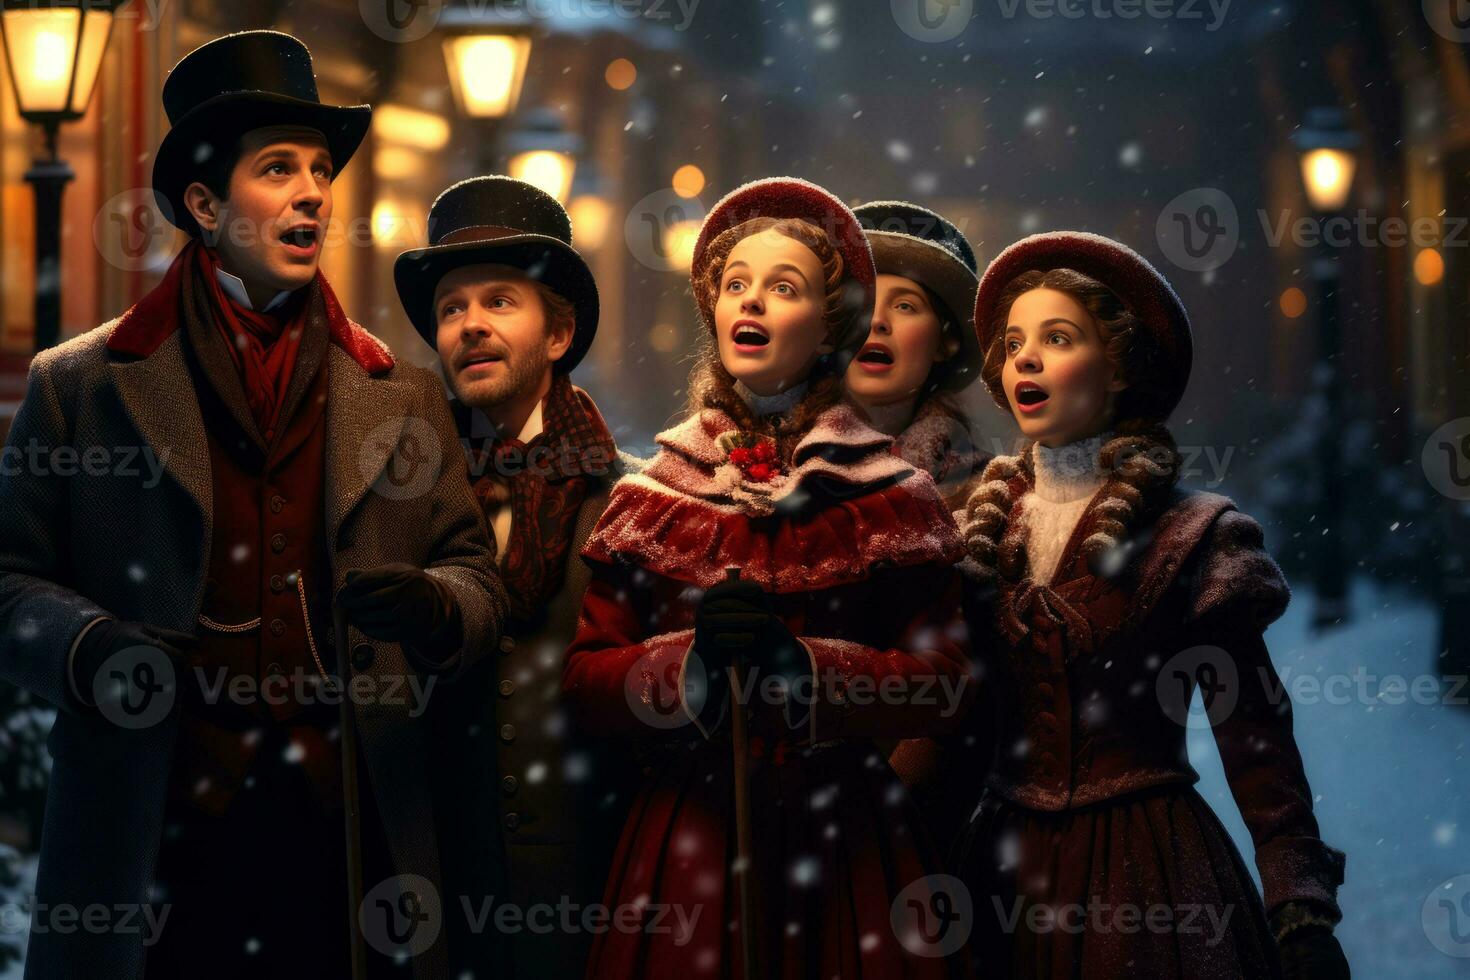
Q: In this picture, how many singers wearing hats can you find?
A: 5